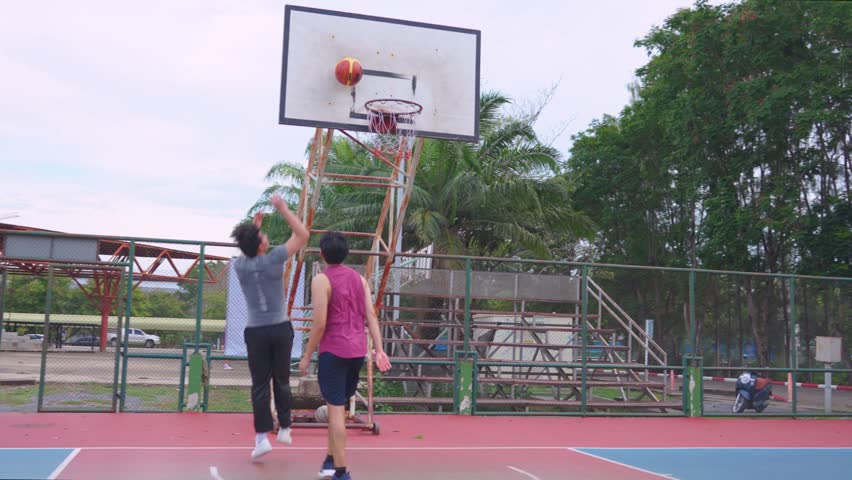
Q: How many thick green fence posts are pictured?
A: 3